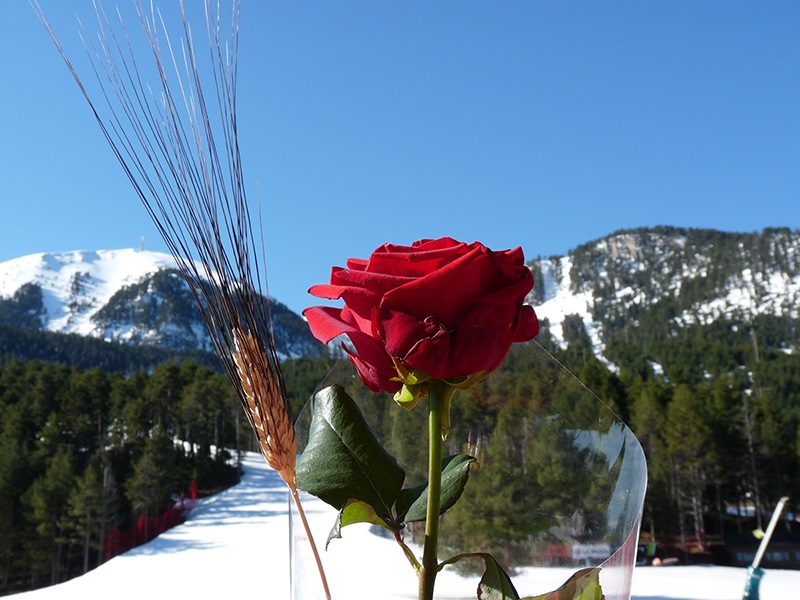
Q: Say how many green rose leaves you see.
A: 5